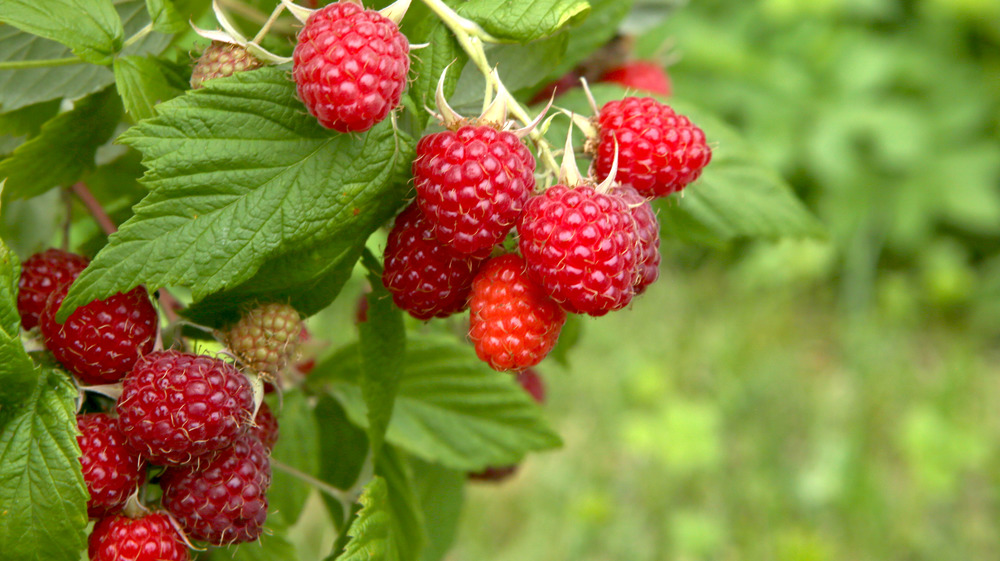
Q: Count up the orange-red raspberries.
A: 1